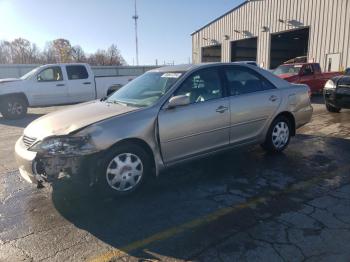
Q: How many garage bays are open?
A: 3